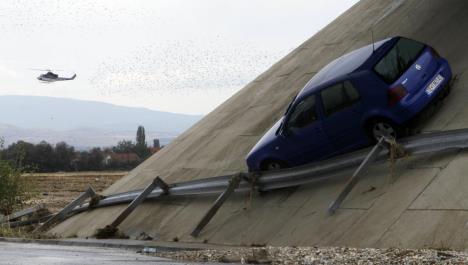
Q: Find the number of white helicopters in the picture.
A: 1